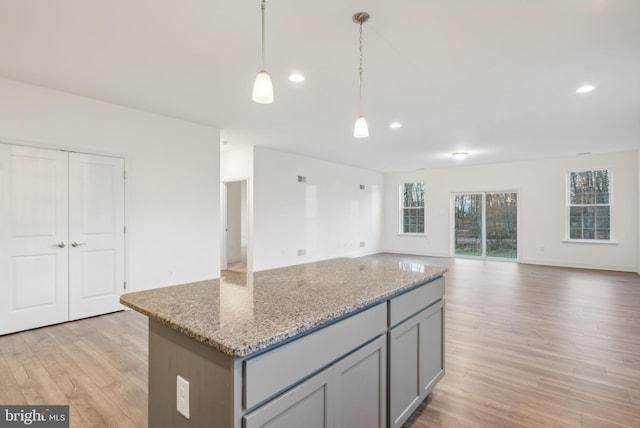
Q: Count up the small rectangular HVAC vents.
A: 4